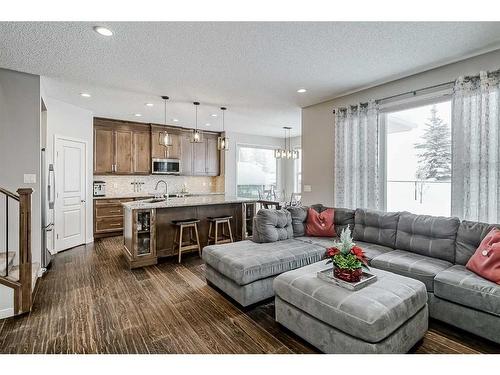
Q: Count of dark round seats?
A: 2